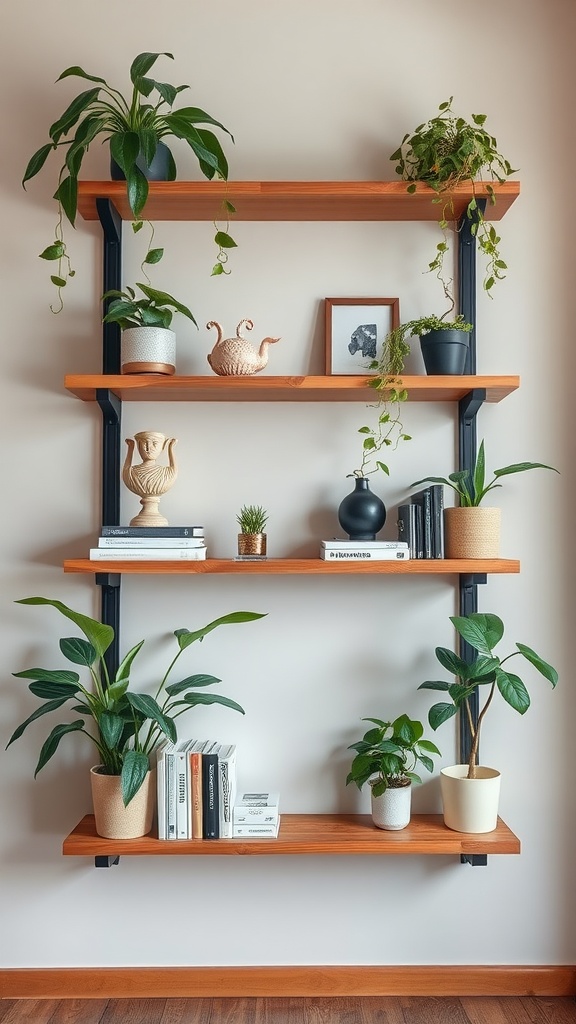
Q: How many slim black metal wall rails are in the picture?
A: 2